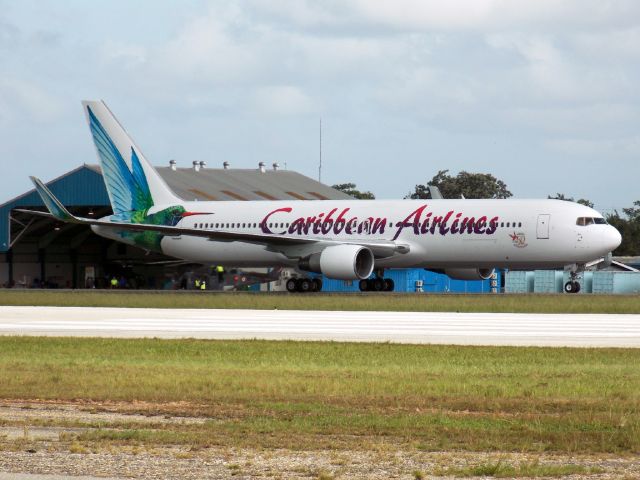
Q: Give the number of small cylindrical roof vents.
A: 6